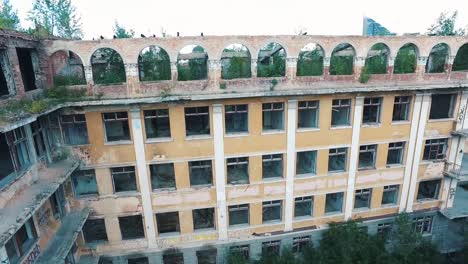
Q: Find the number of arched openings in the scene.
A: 12